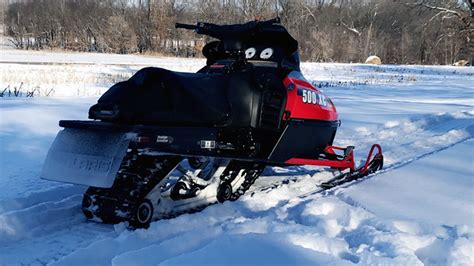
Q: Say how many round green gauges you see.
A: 0